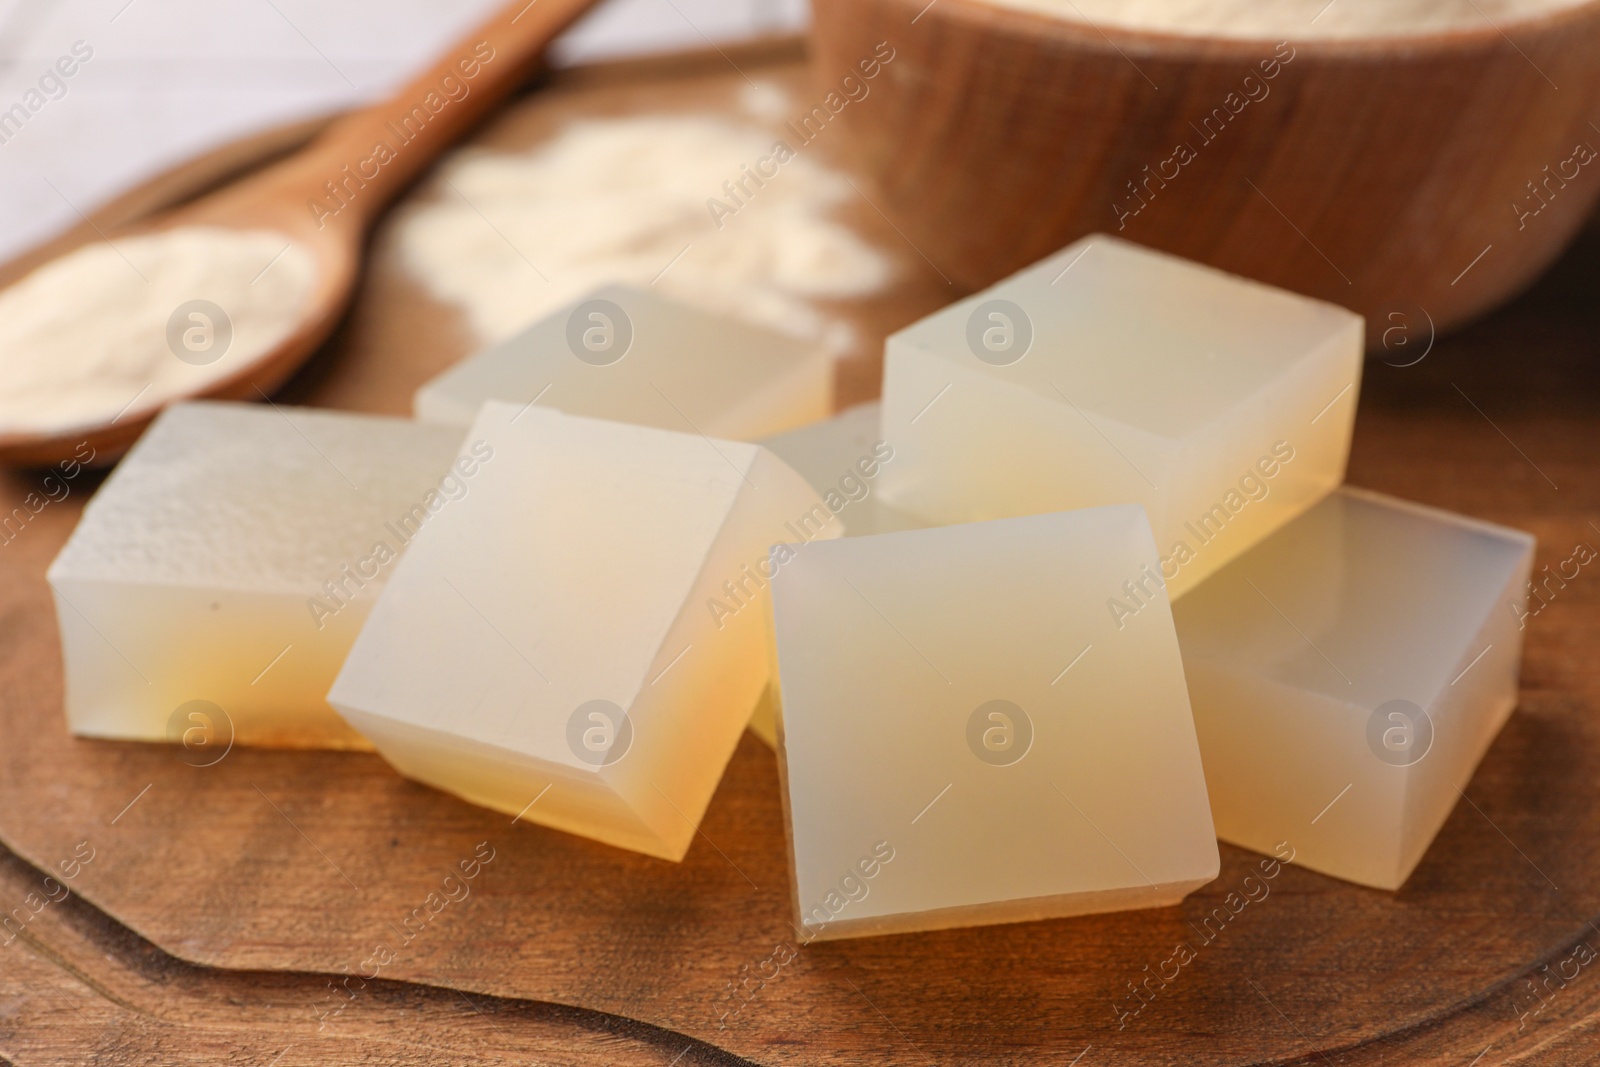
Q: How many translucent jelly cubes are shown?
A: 7